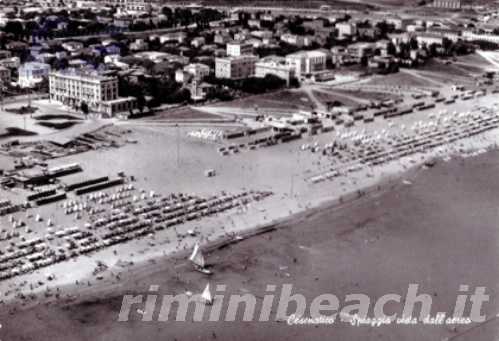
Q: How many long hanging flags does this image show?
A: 0